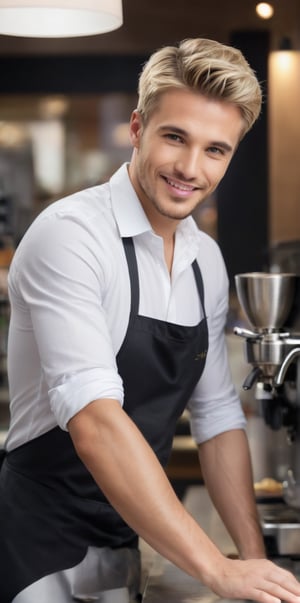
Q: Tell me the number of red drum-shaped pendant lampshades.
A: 0